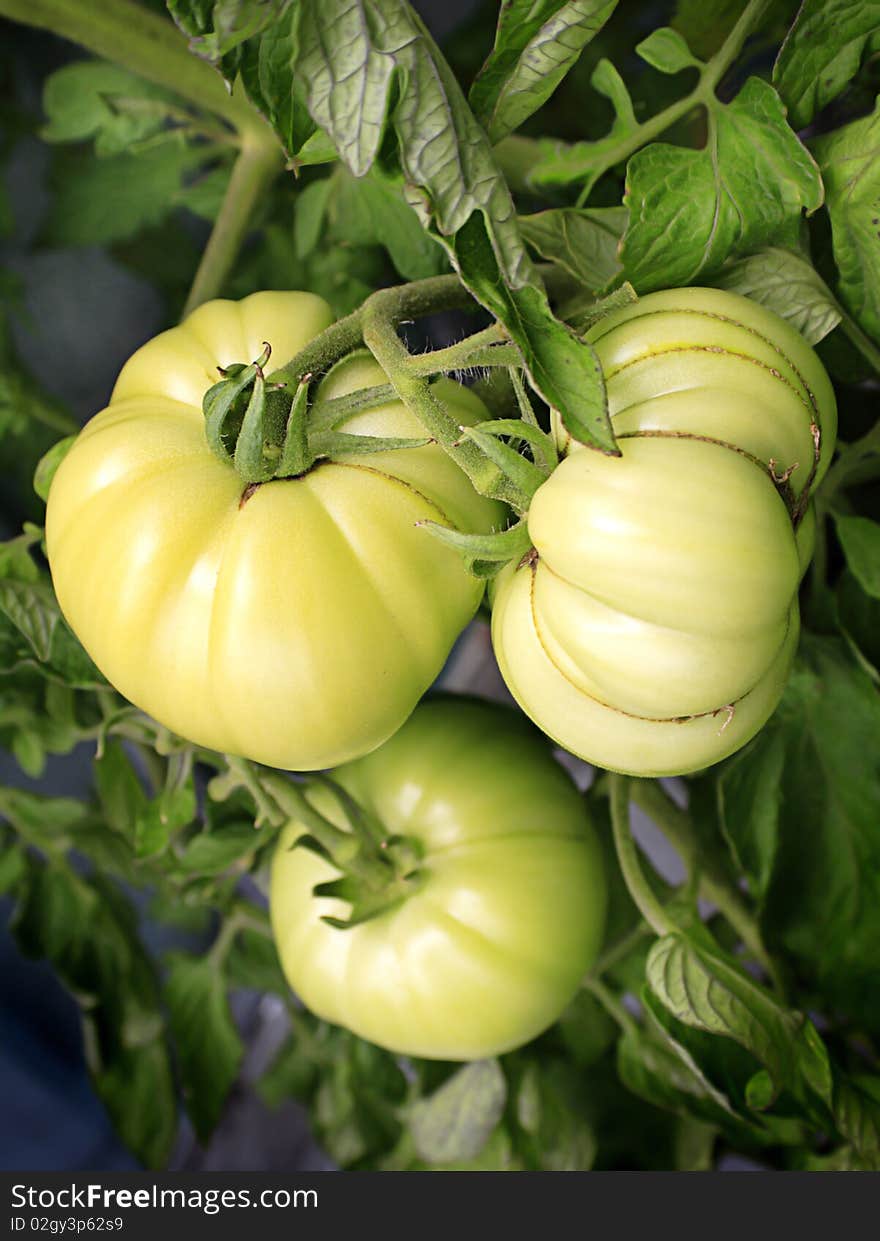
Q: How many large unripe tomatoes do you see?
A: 3